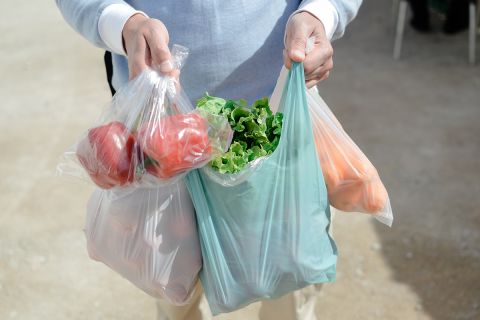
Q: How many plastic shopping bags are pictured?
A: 4